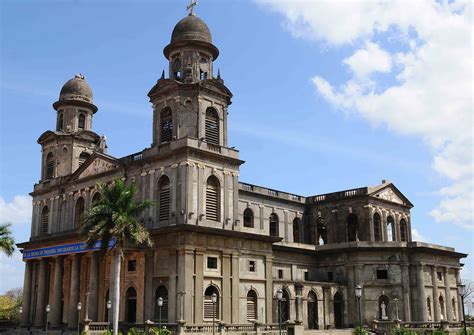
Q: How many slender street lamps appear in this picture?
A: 9